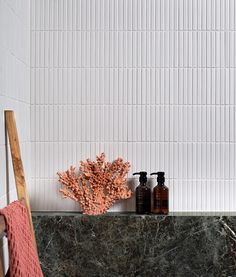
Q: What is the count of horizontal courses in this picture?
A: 6